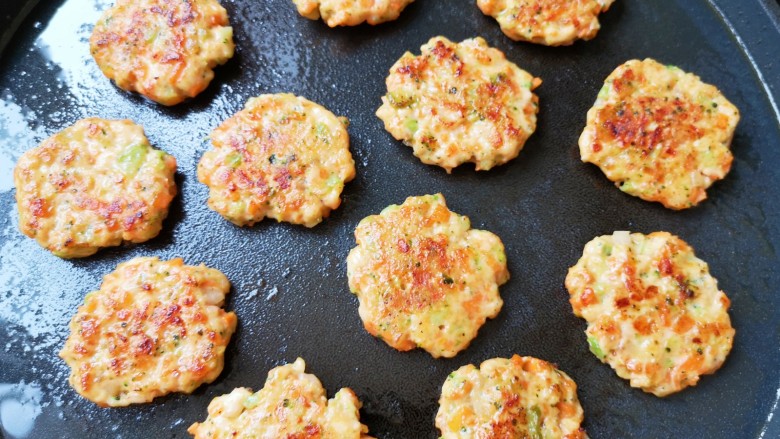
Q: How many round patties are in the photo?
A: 12